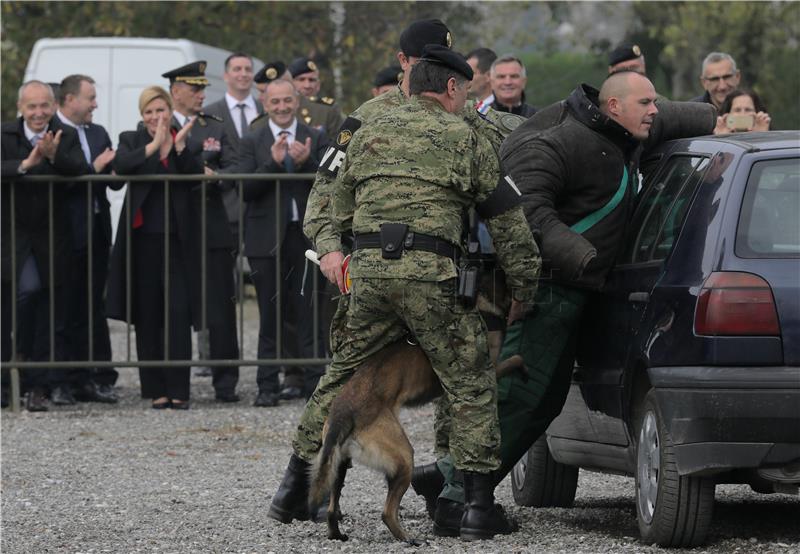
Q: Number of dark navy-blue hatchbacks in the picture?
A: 1